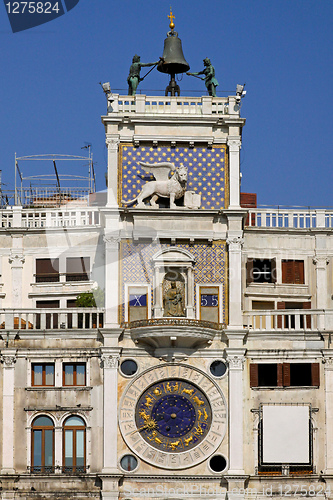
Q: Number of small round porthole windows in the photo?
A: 4